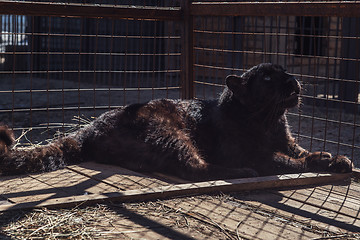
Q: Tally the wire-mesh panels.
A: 2